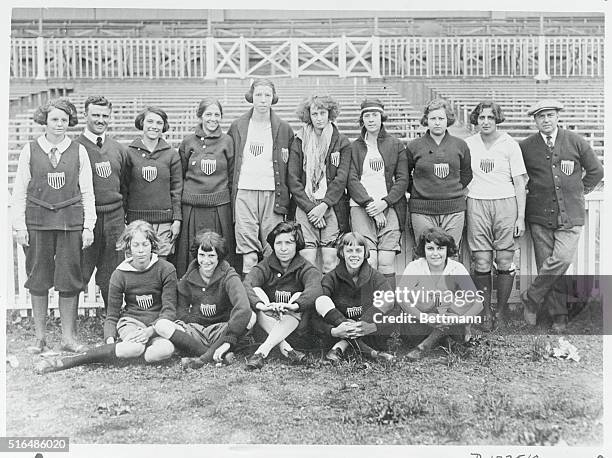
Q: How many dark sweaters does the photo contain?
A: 13